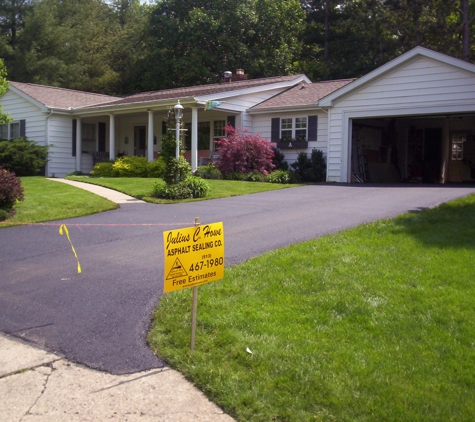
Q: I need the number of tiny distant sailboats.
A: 0